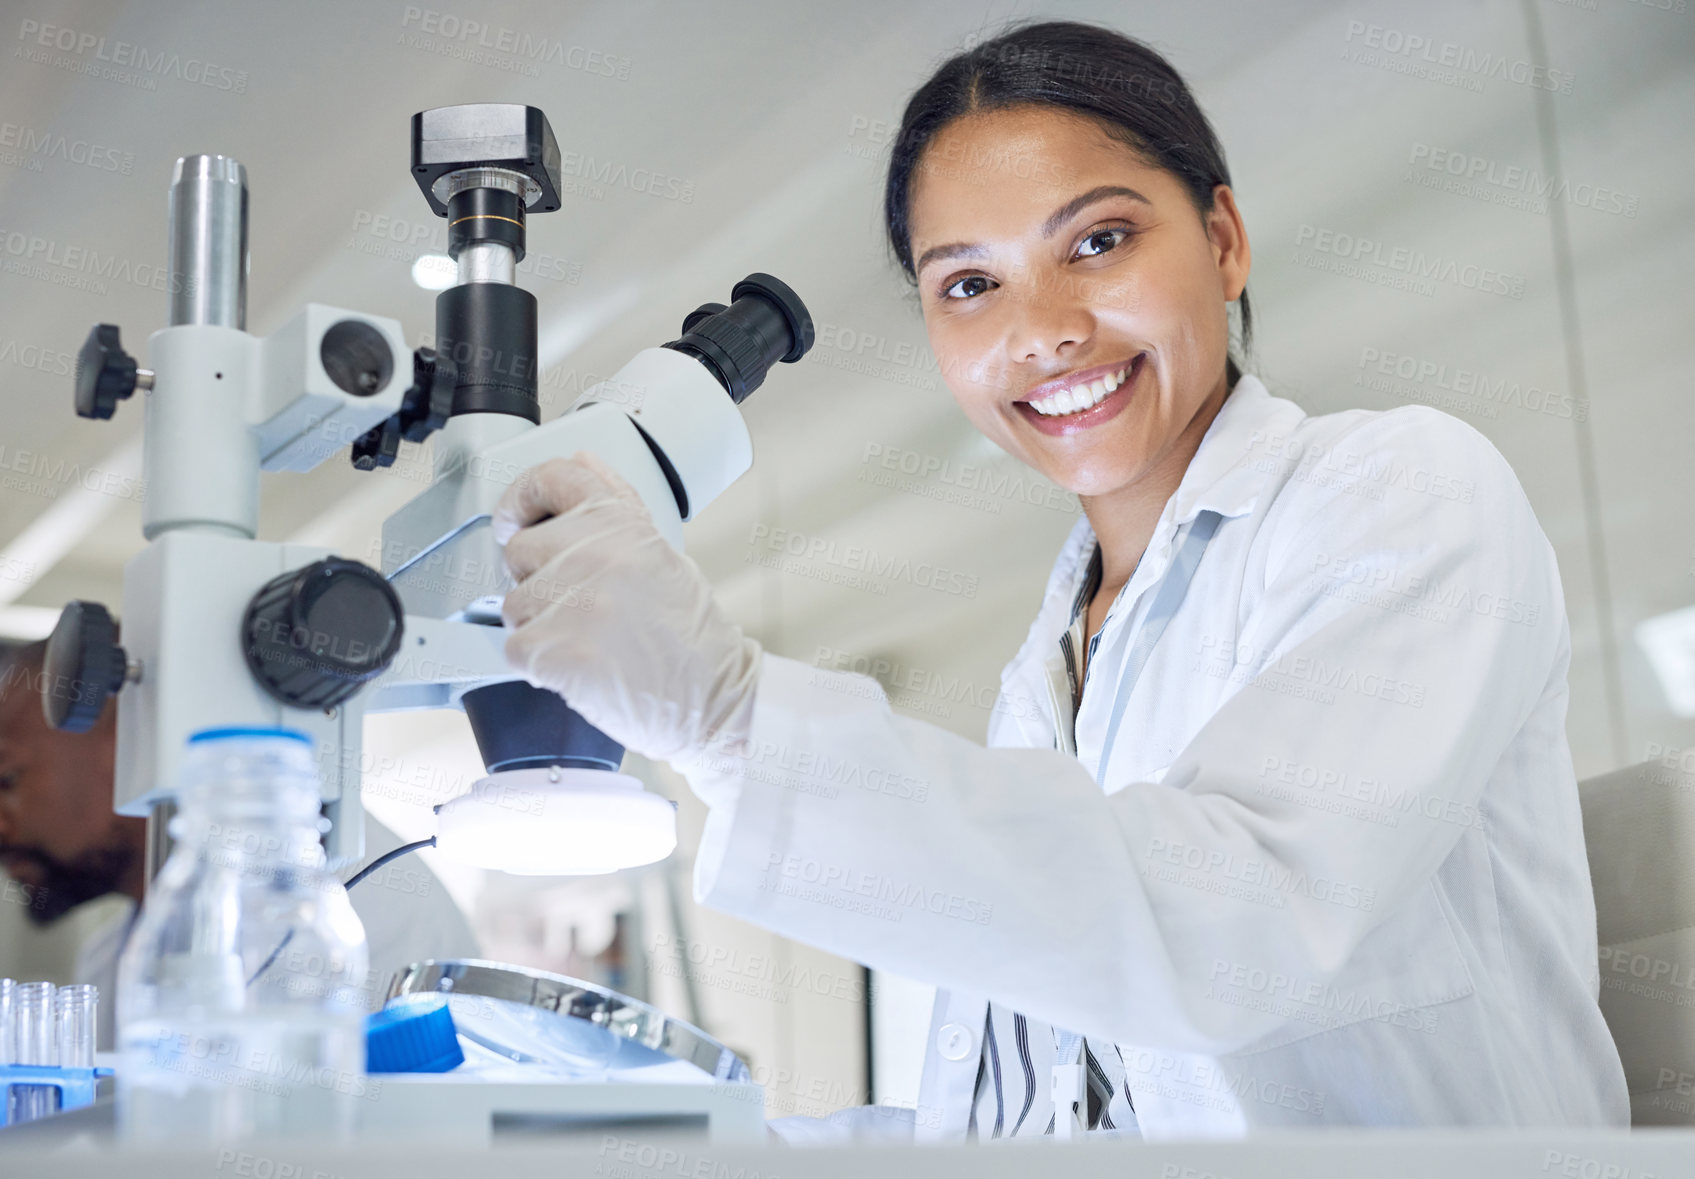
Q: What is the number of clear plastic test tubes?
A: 3